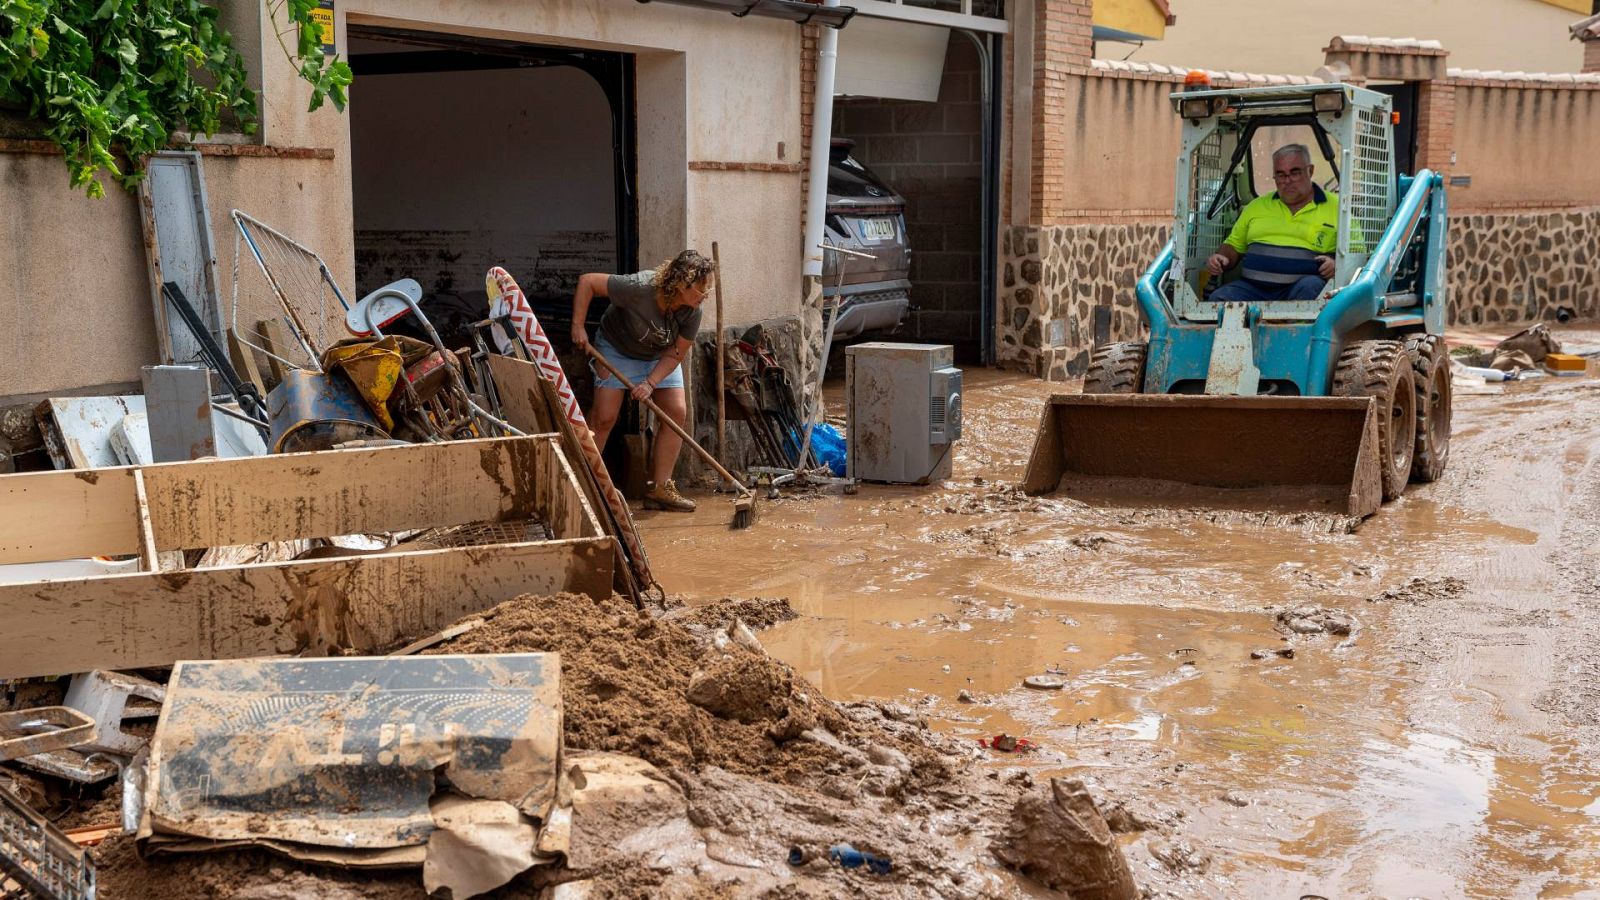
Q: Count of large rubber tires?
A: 3